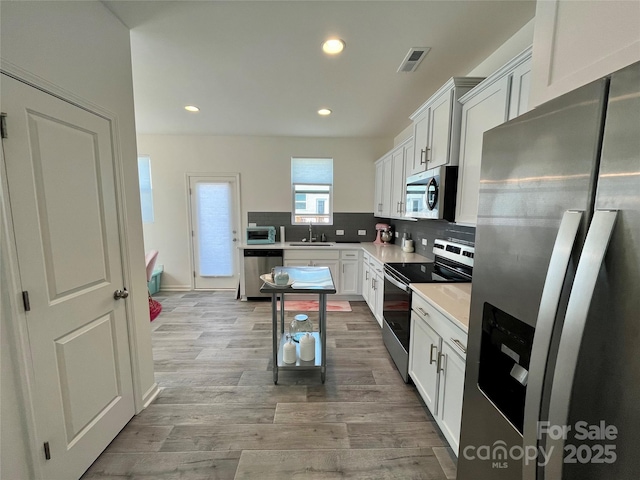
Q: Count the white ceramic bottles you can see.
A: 2